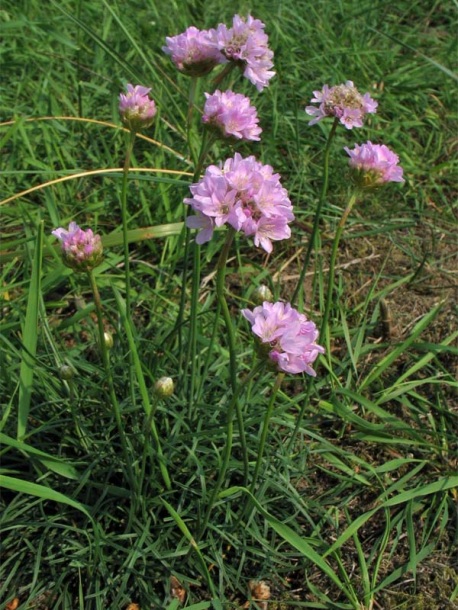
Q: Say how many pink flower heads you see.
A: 9